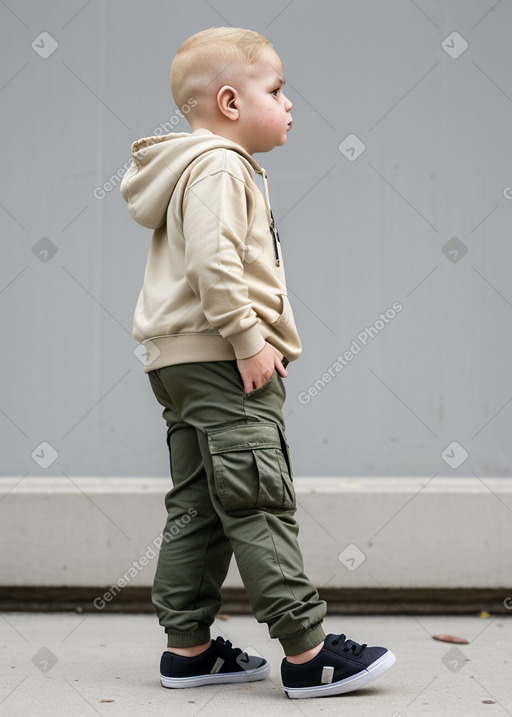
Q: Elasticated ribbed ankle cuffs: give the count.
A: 2